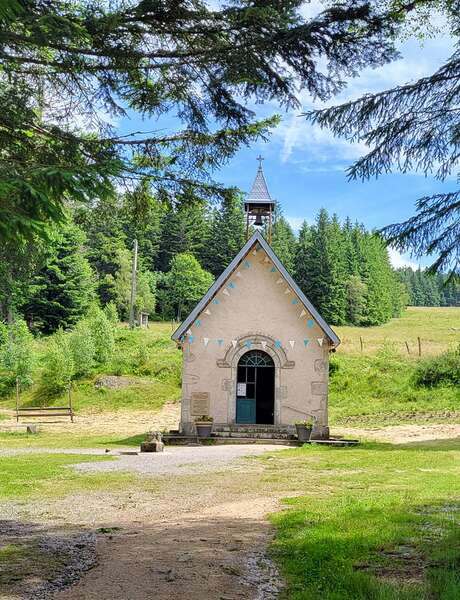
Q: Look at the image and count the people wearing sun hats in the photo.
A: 0